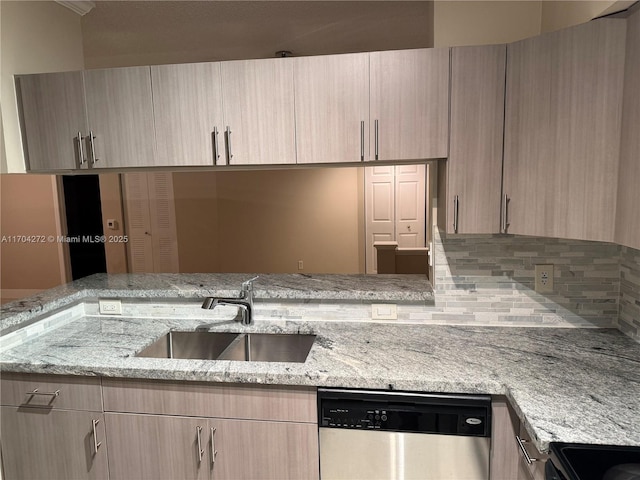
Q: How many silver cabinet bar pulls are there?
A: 13